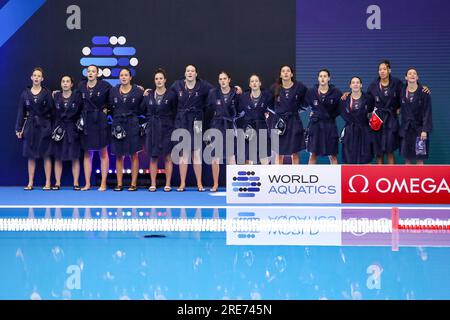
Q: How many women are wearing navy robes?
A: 13